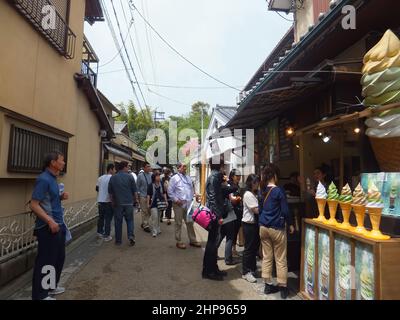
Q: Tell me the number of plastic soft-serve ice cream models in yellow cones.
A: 5